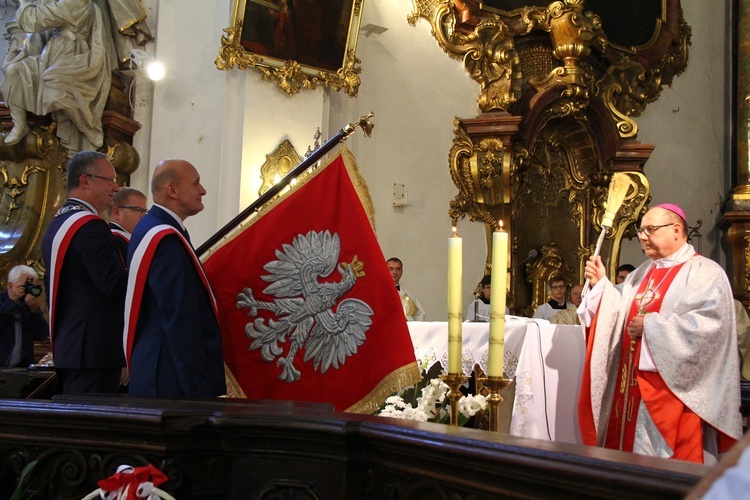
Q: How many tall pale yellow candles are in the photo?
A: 2